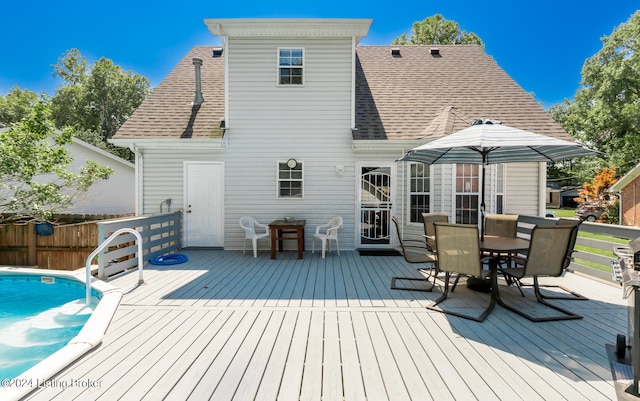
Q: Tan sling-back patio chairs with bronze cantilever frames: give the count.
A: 6